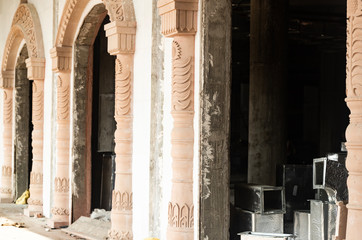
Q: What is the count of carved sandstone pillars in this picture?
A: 6